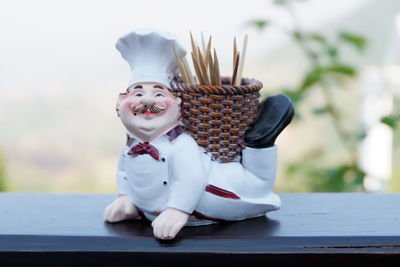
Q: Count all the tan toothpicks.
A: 12